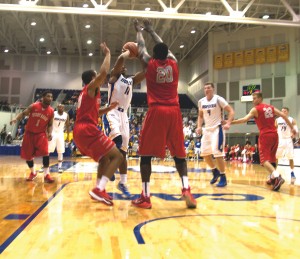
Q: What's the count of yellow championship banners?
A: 7